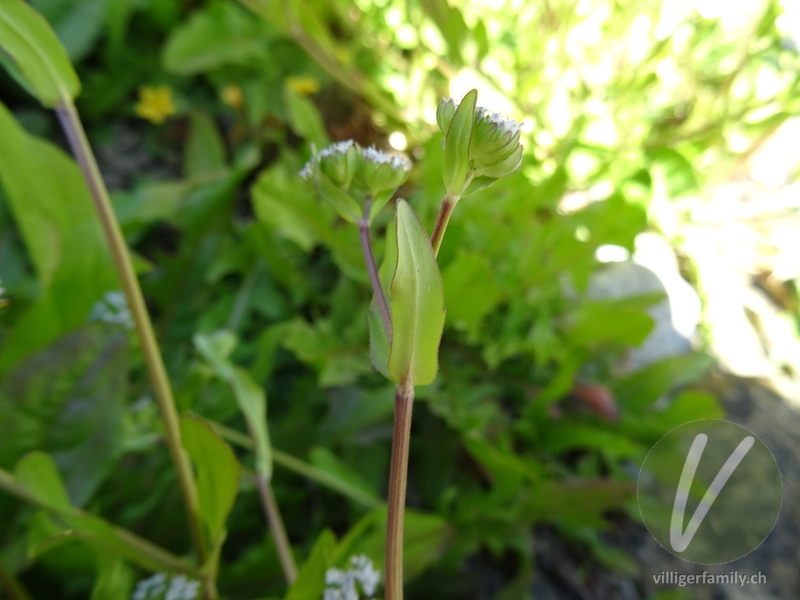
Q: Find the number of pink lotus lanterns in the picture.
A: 0